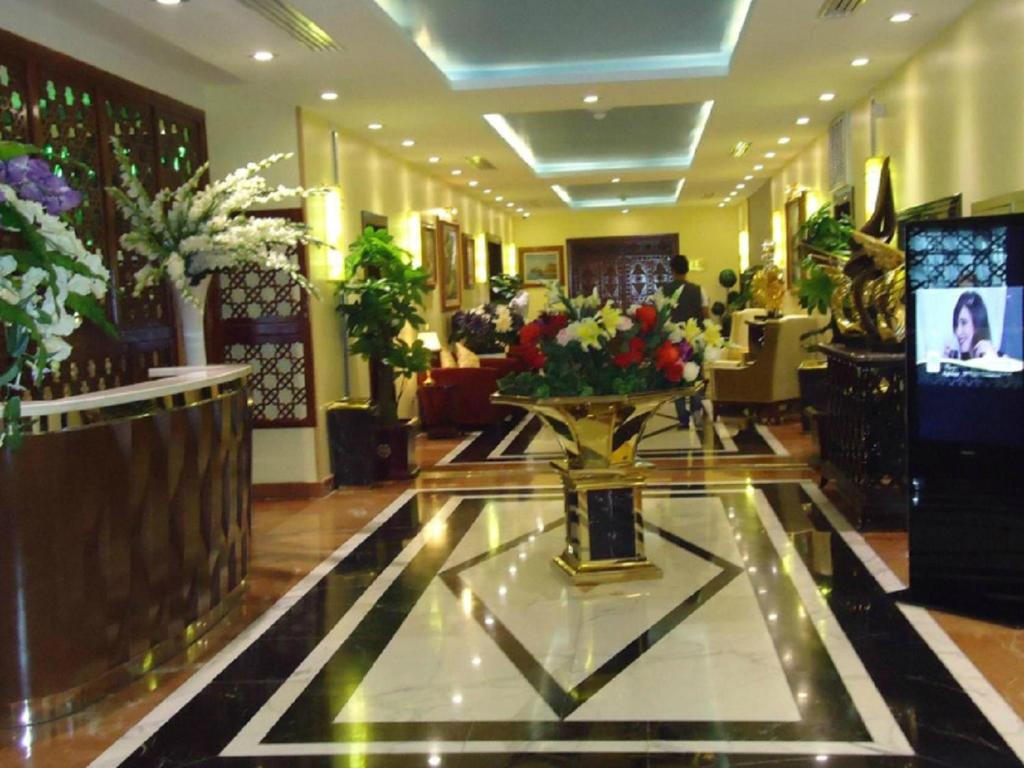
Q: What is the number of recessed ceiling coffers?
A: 3